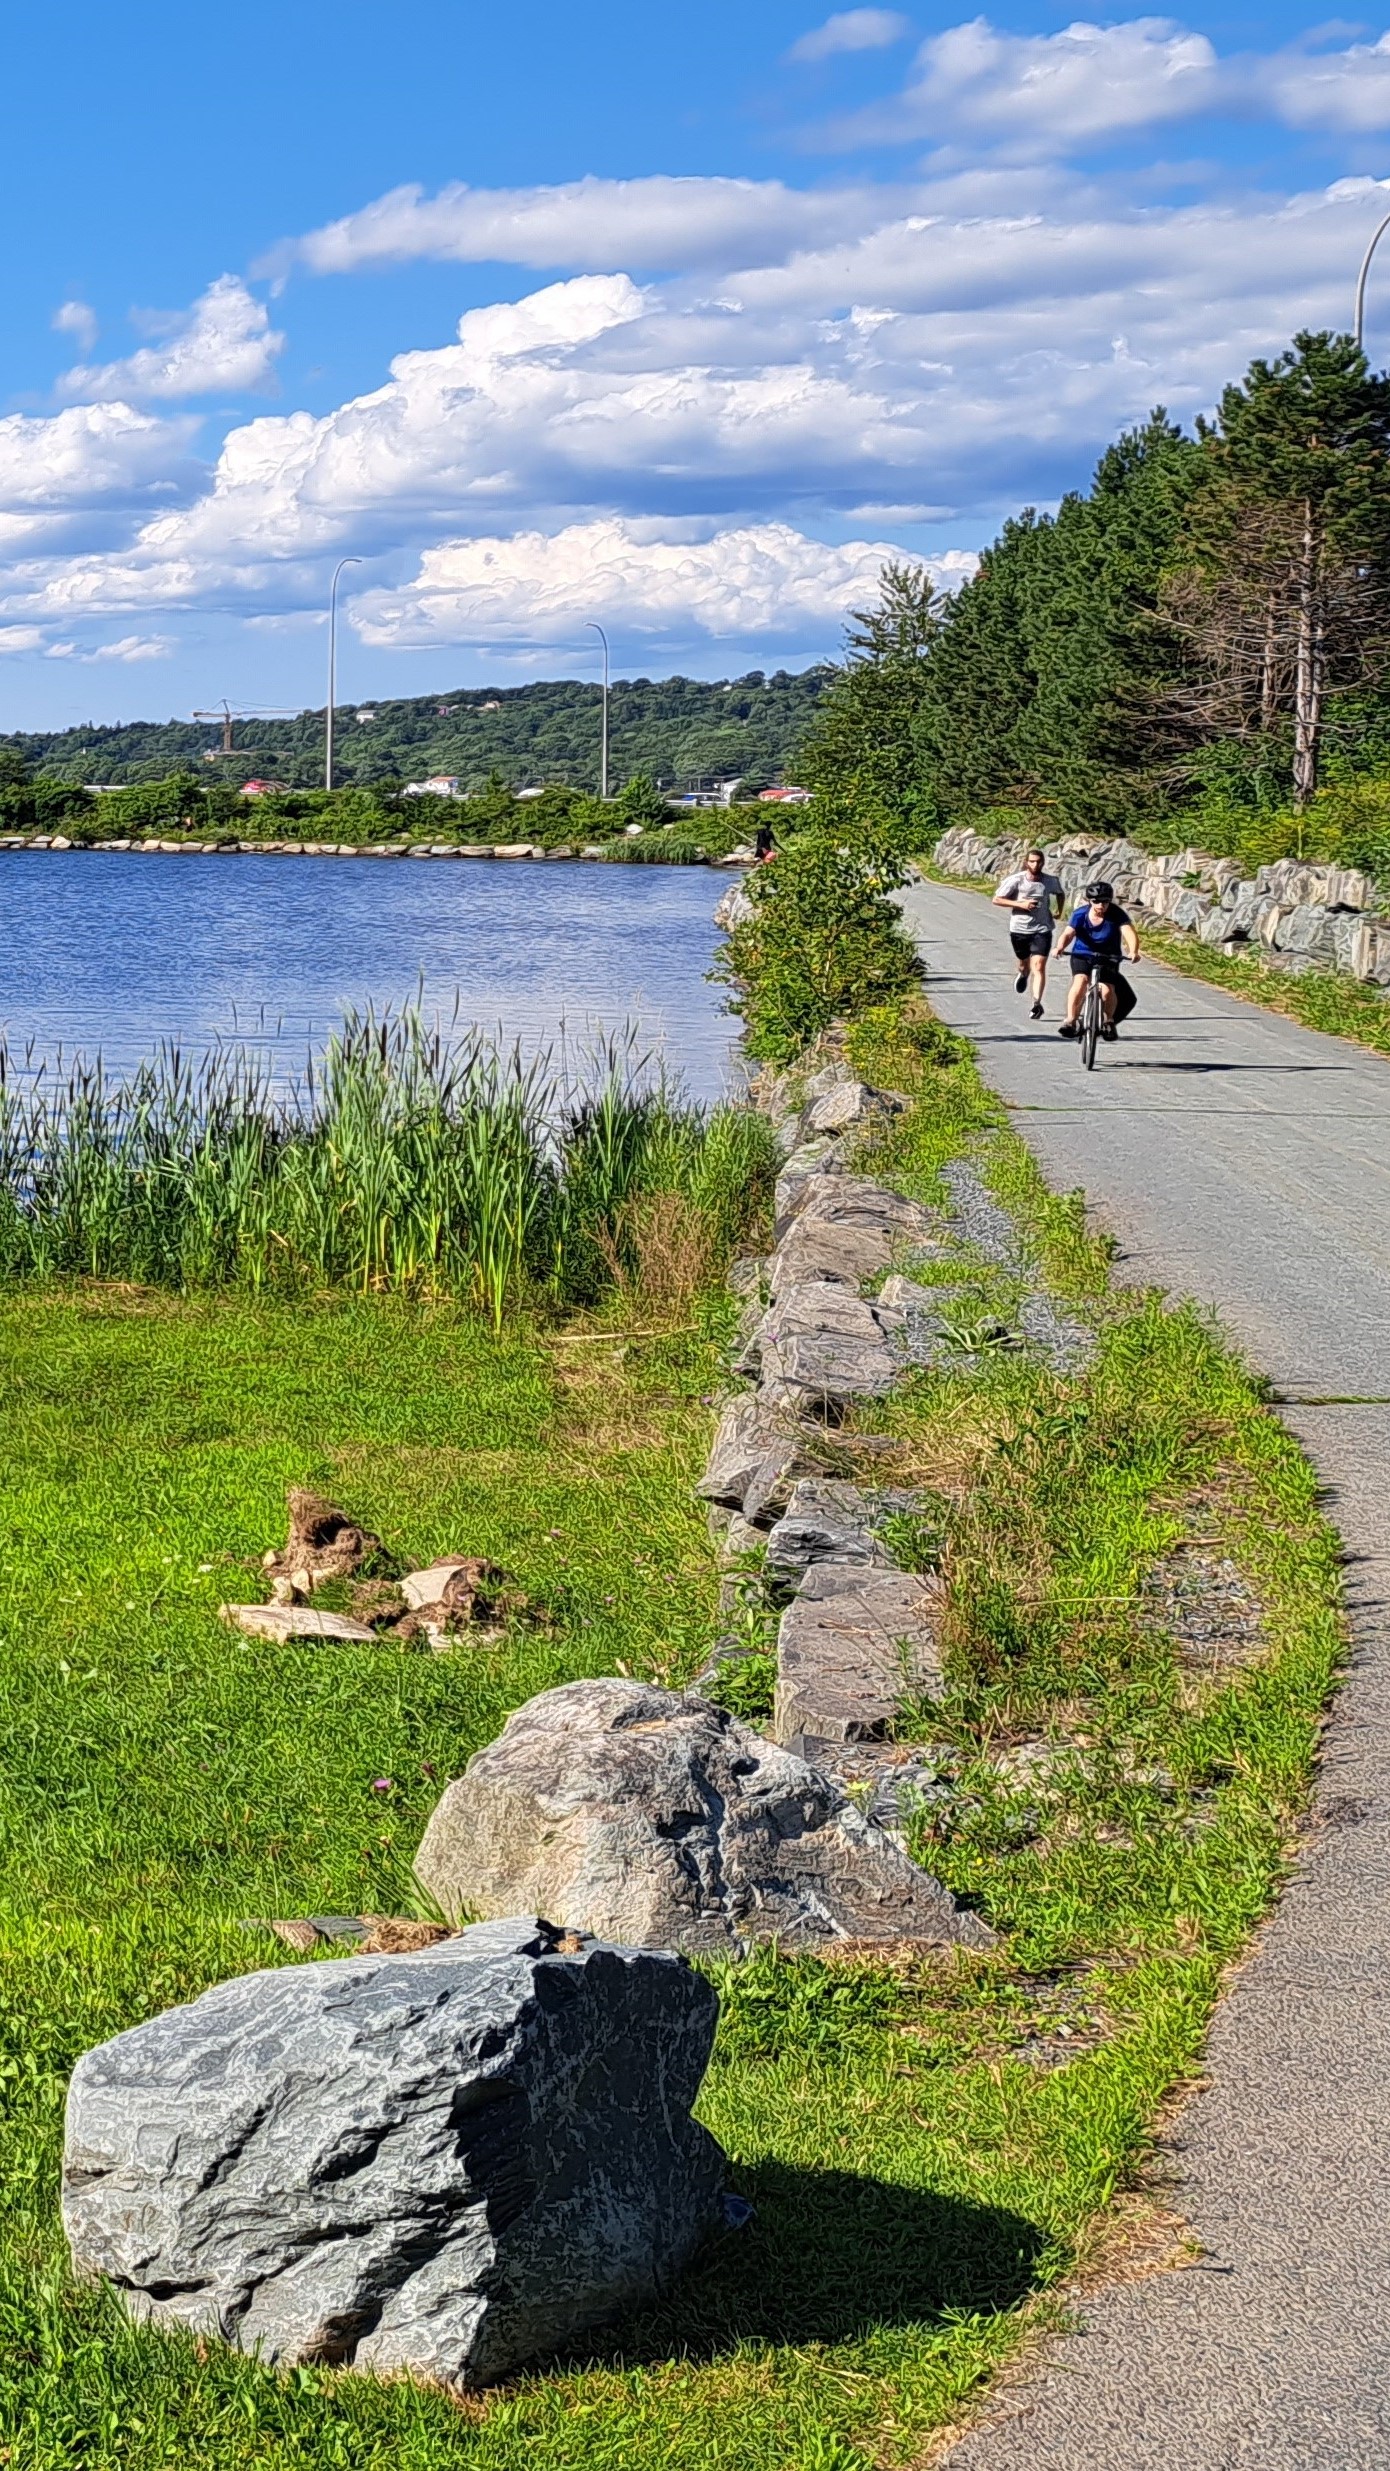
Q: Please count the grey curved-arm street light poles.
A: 3